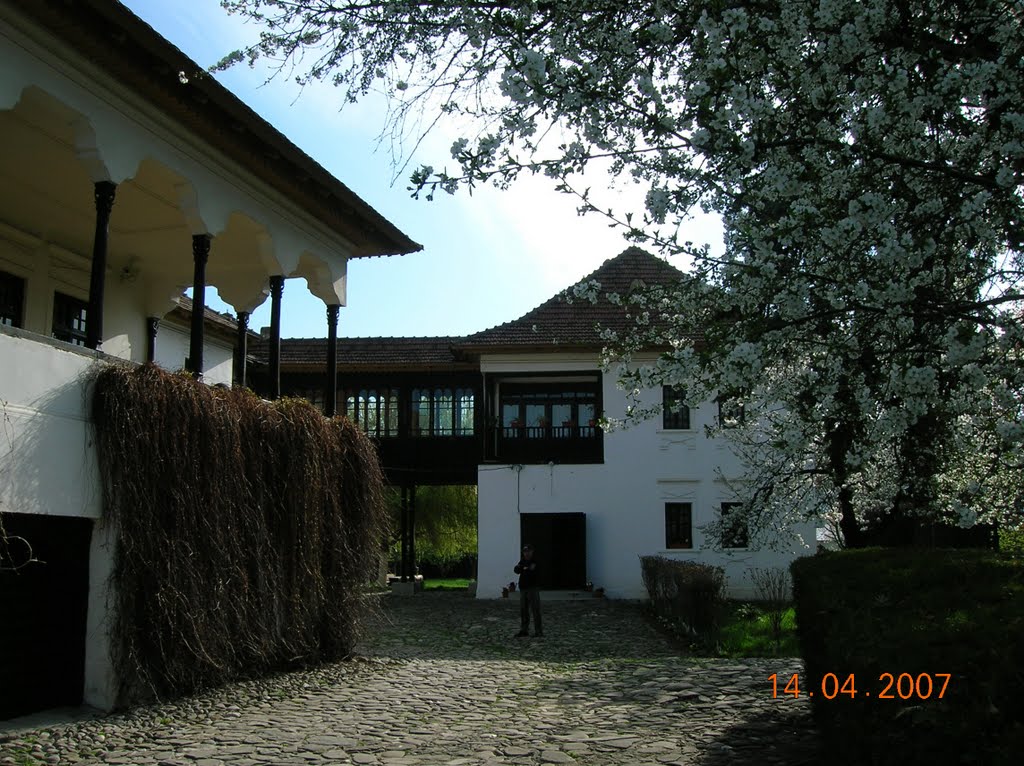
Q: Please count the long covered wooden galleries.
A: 1